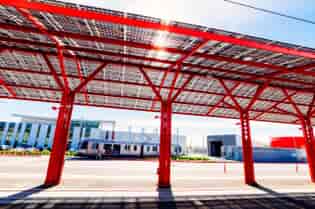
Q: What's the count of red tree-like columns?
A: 4